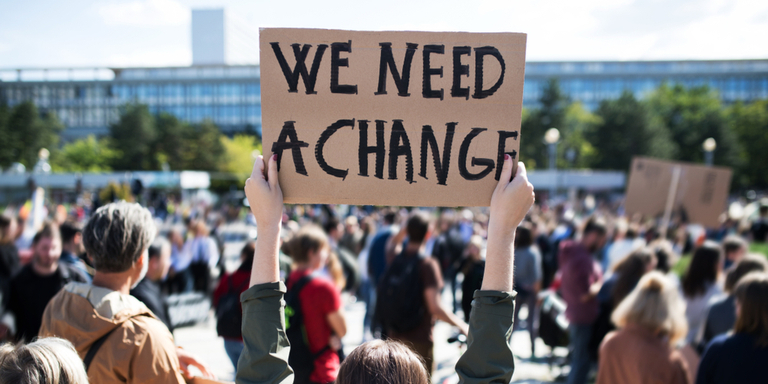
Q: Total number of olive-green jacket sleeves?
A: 2